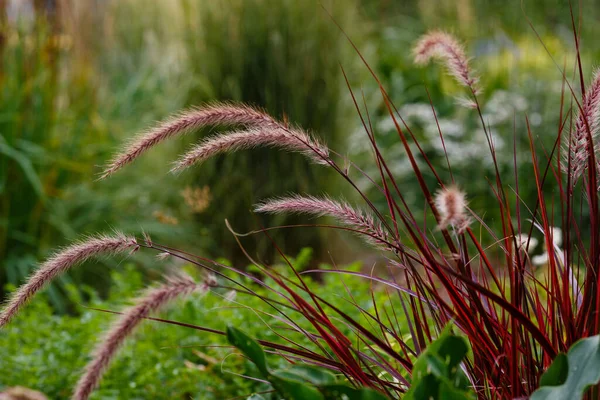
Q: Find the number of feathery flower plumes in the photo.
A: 8